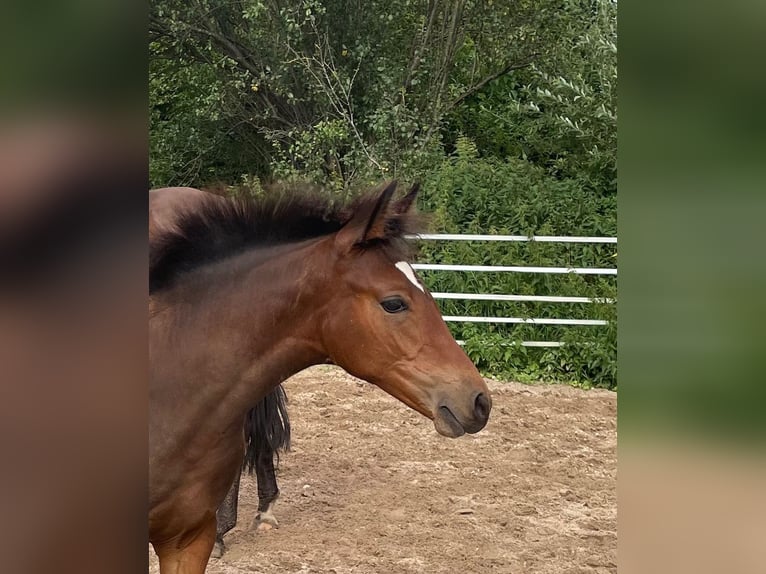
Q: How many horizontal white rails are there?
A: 5